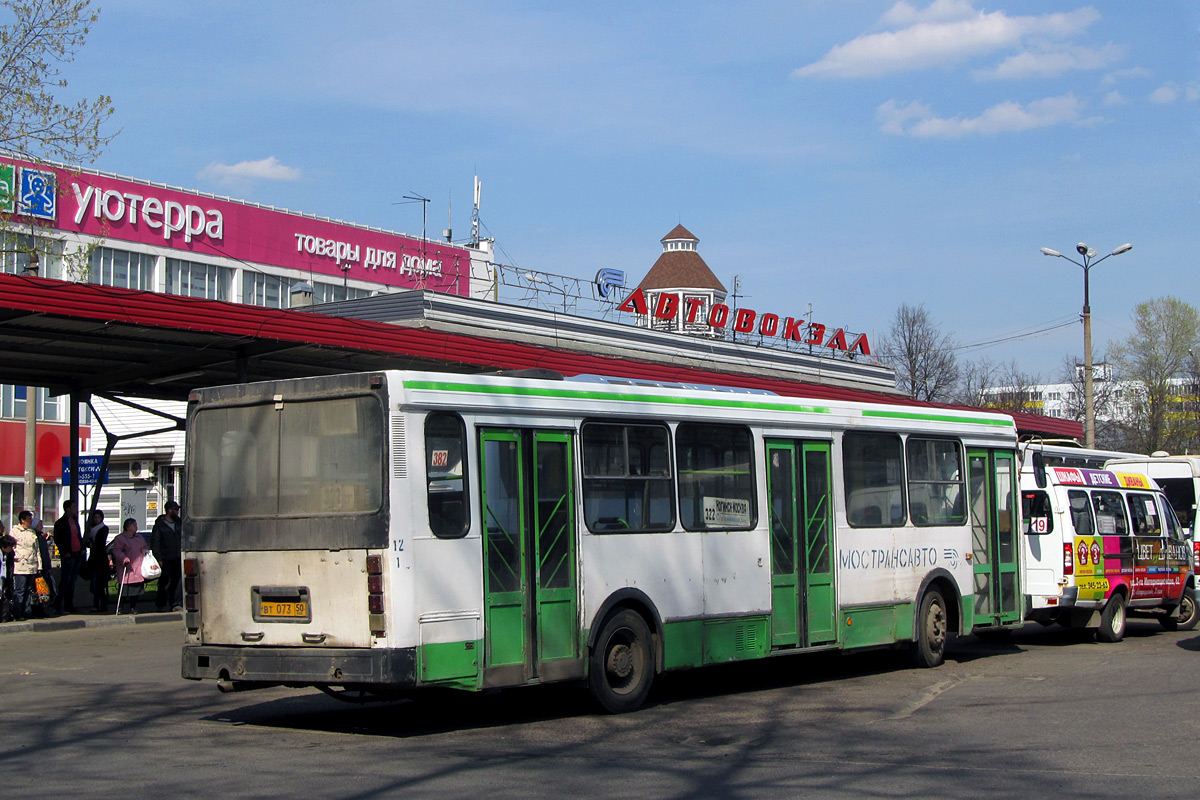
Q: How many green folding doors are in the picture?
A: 3